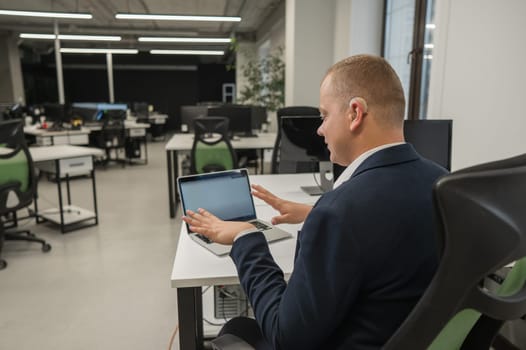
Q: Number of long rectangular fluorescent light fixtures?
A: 6